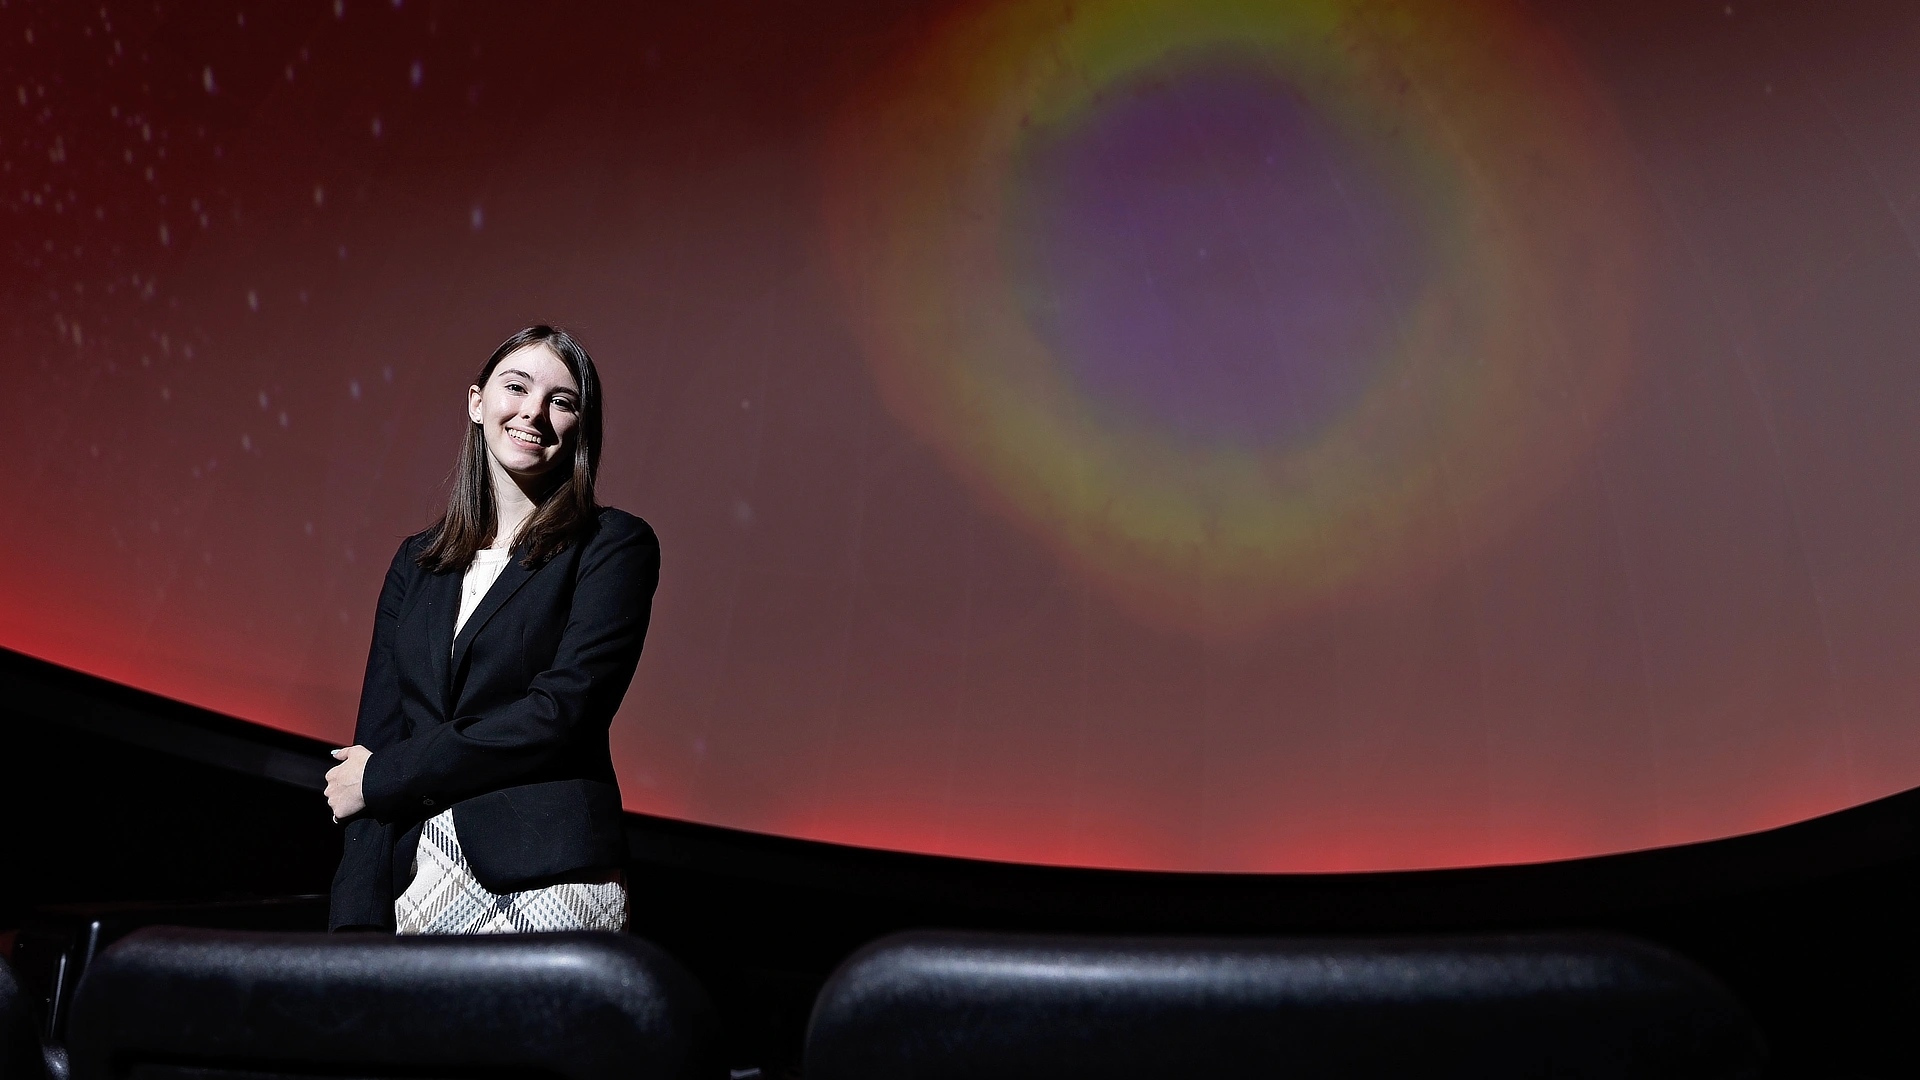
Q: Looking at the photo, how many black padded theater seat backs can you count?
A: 2